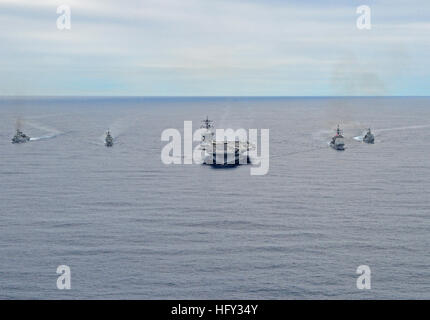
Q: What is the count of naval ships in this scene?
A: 5